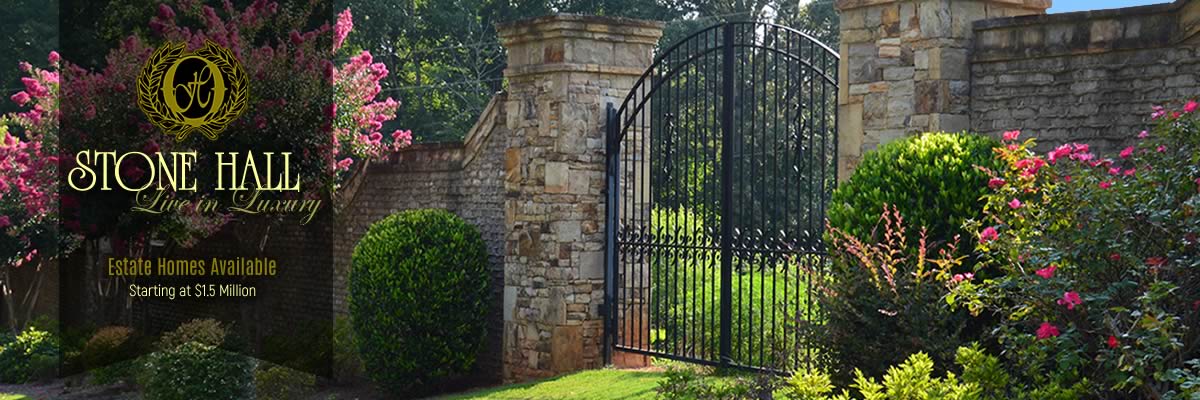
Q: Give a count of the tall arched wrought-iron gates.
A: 1